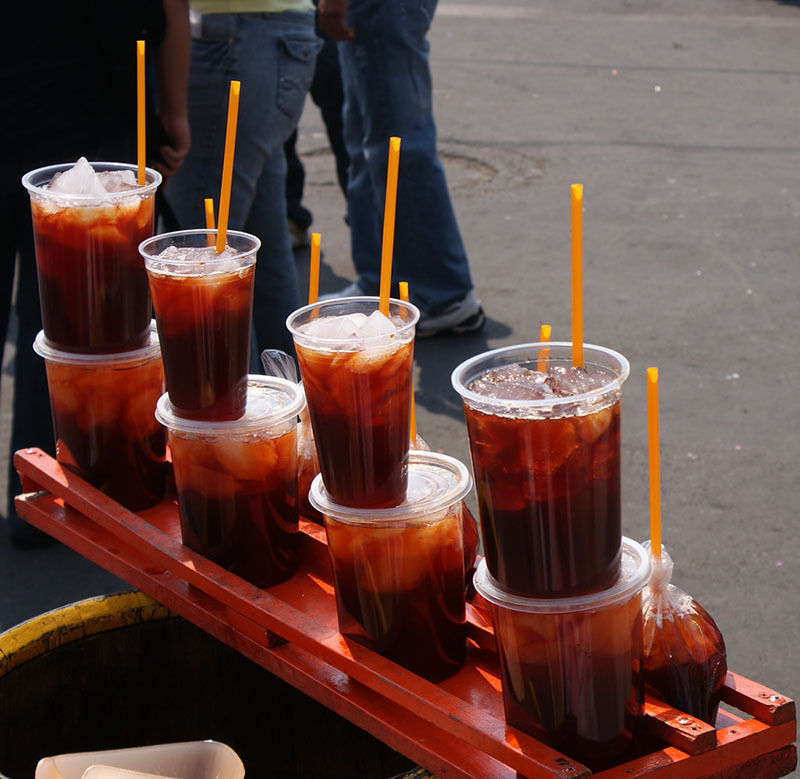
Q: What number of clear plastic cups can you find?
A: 8